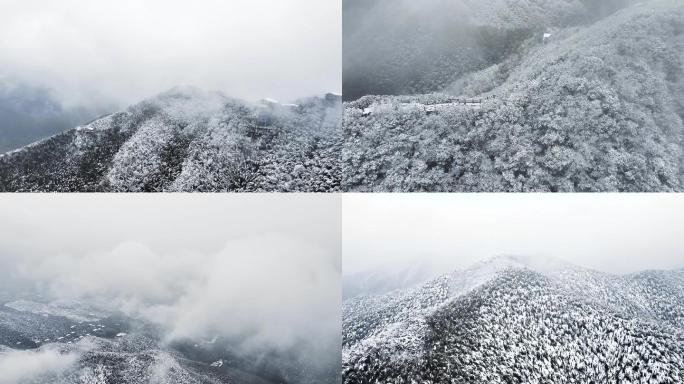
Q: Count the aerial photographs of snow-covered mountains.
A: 4